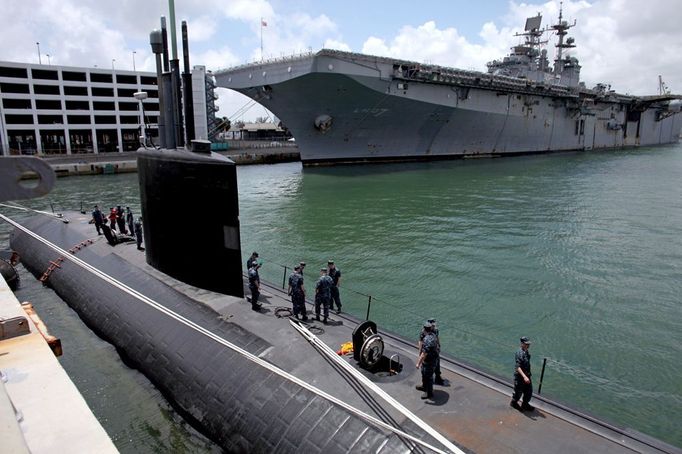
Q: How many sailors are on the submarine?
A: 14